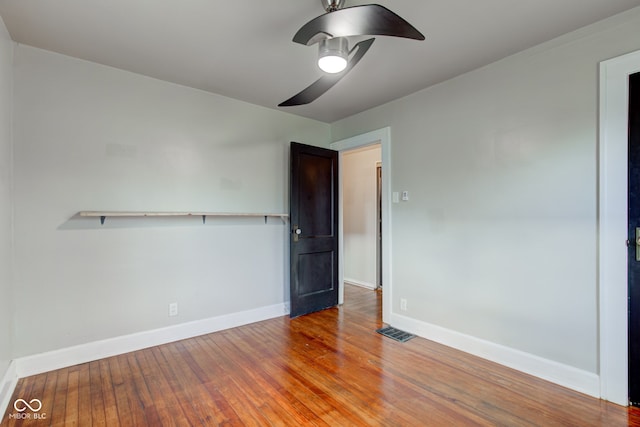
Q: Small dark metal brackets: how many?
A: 3